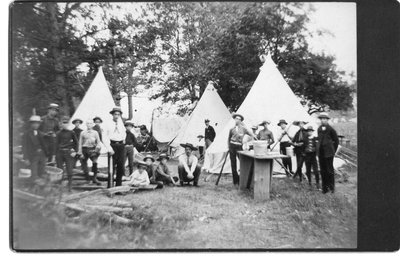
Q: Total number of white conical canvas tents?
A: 3